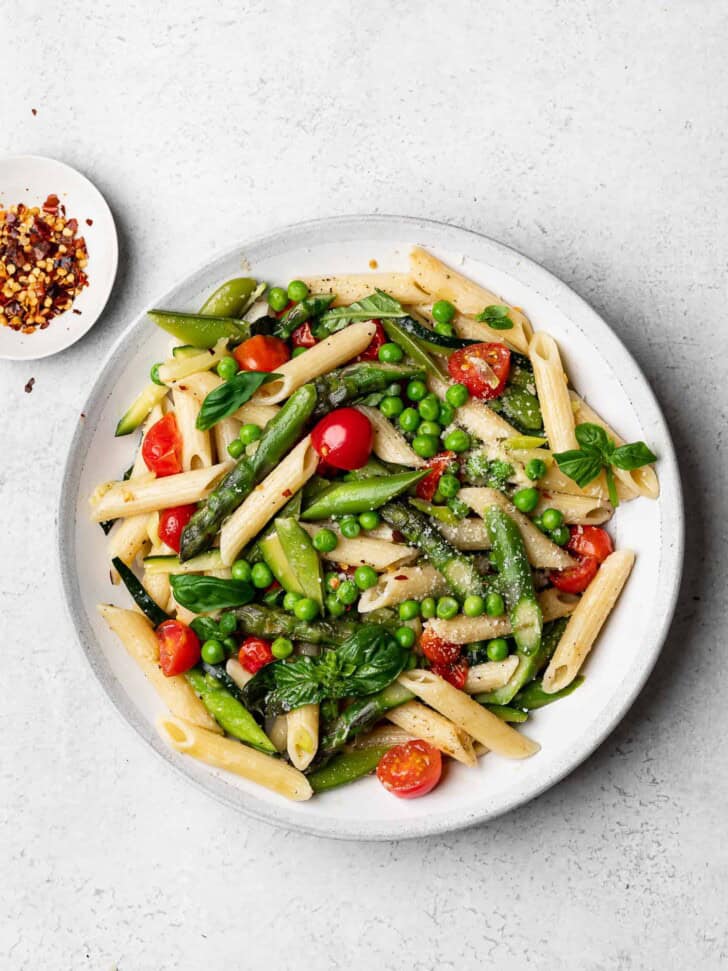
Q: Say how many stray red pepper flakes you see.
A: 2